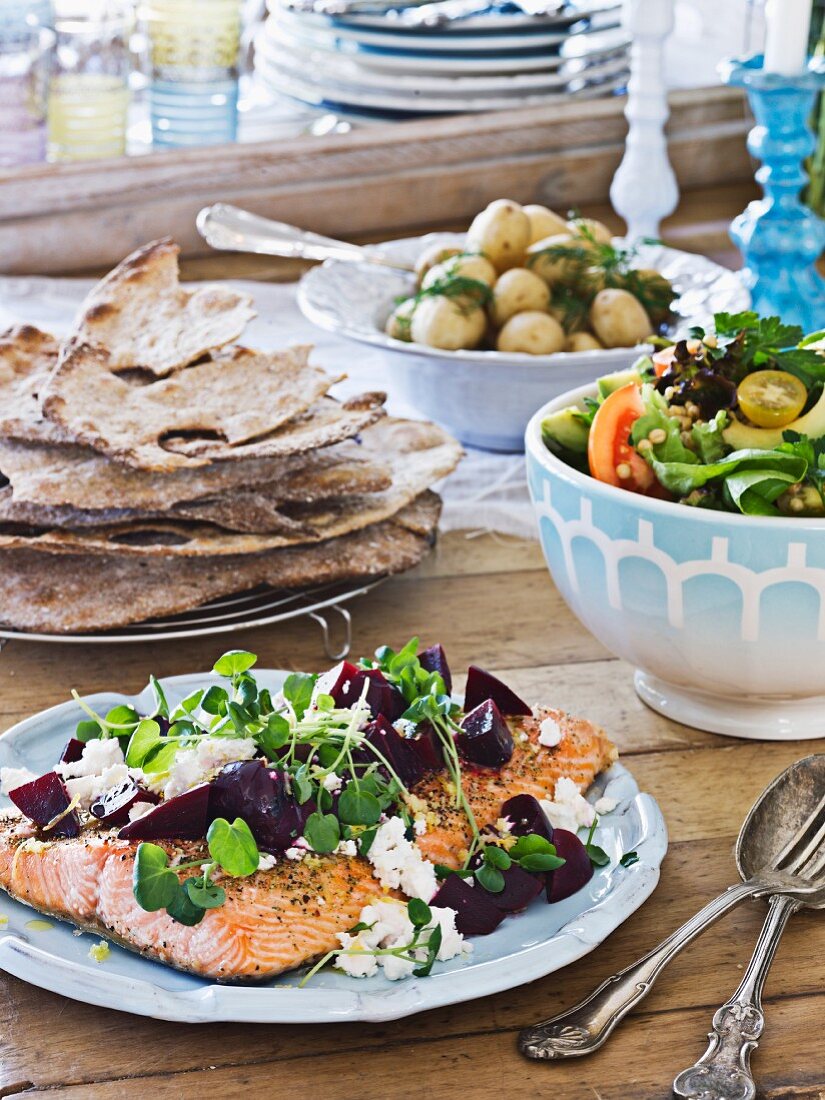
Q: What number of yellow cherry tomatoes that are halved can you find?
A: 1